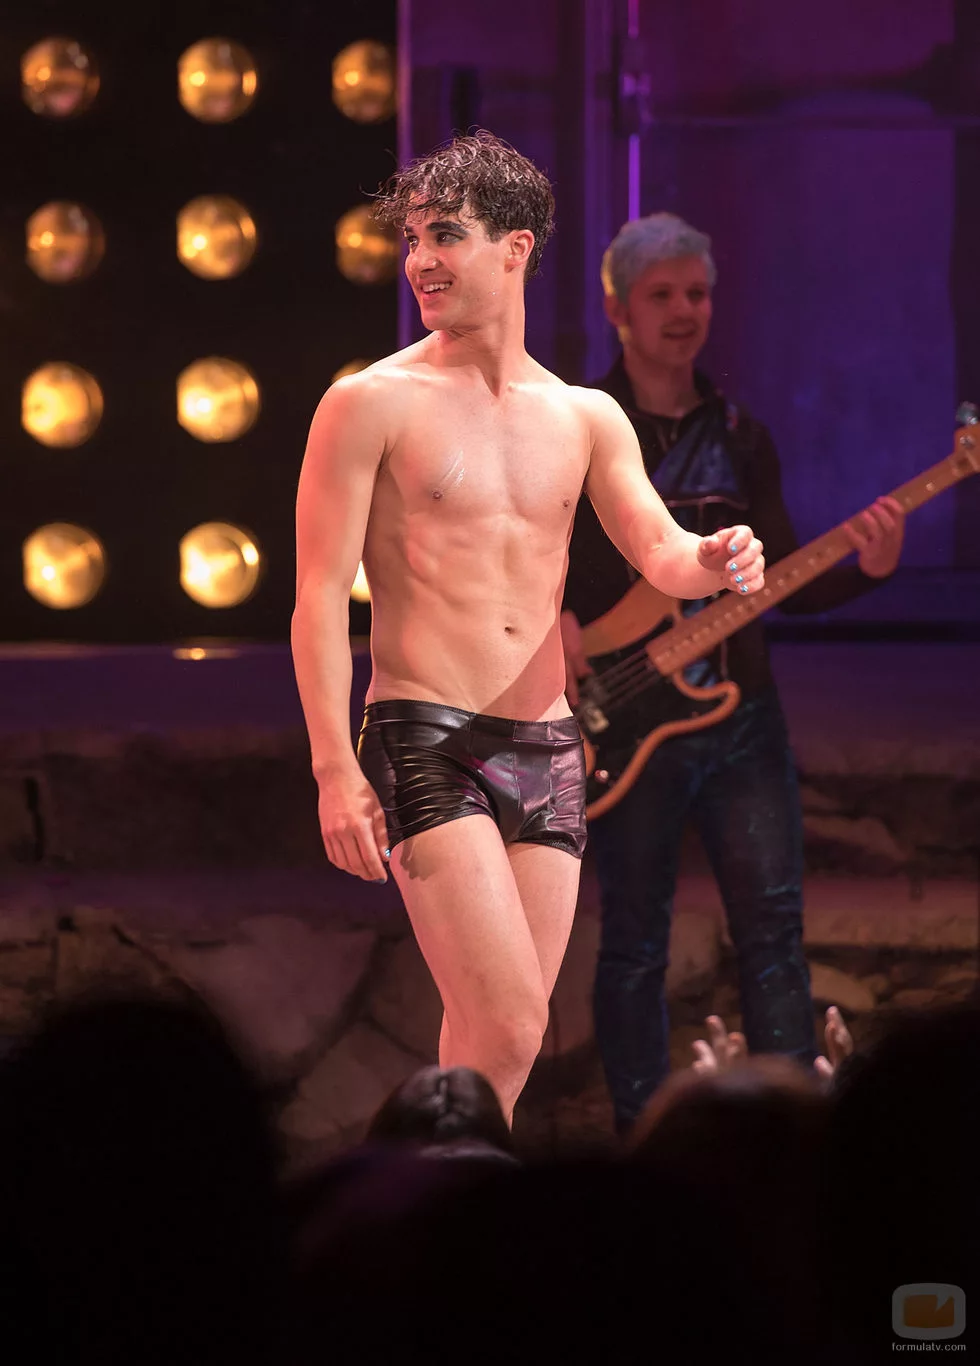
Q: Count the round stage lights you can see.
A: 12